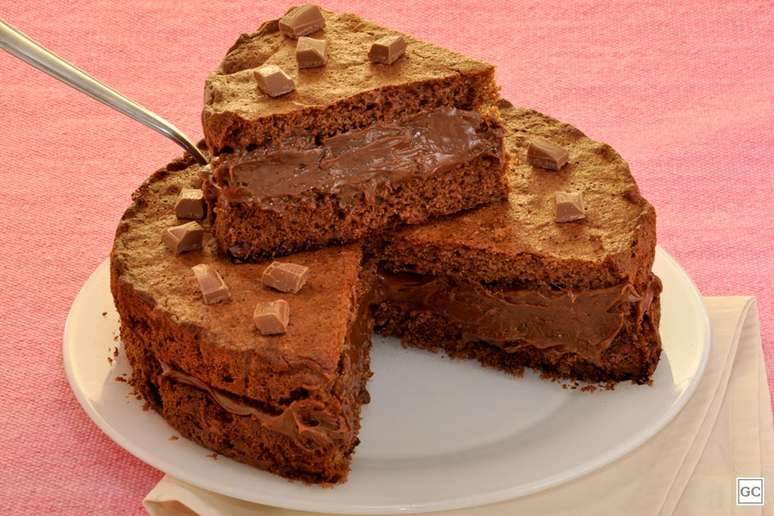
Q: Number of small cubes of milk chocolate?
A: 11